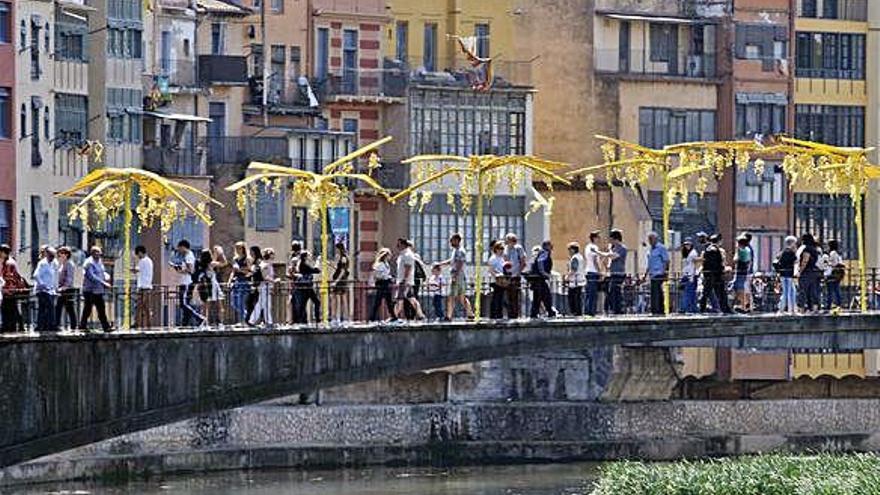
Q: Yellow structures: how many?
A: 5